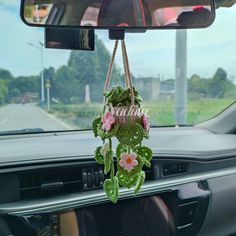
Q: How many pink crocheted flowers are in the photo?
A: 3